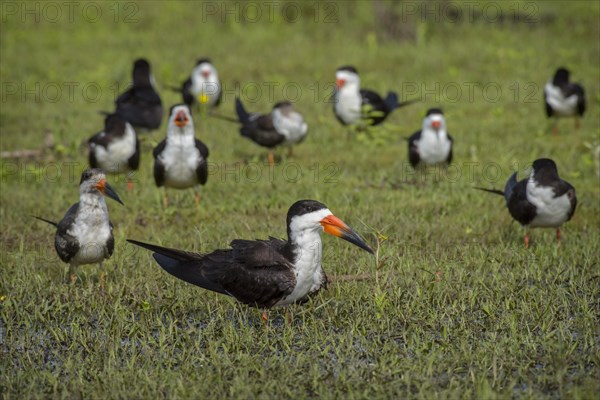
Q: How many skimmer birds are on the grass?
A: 11